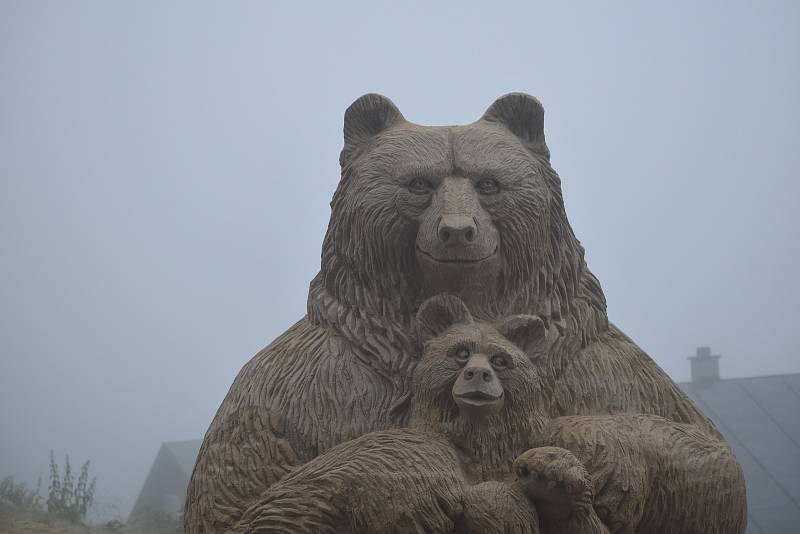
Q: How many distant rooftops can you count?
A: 2